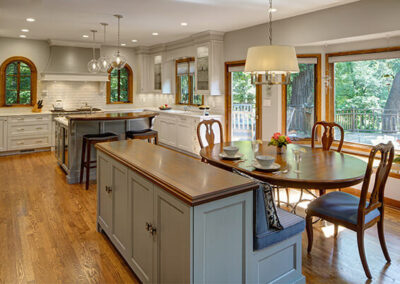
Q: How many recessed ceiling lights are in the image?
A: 9